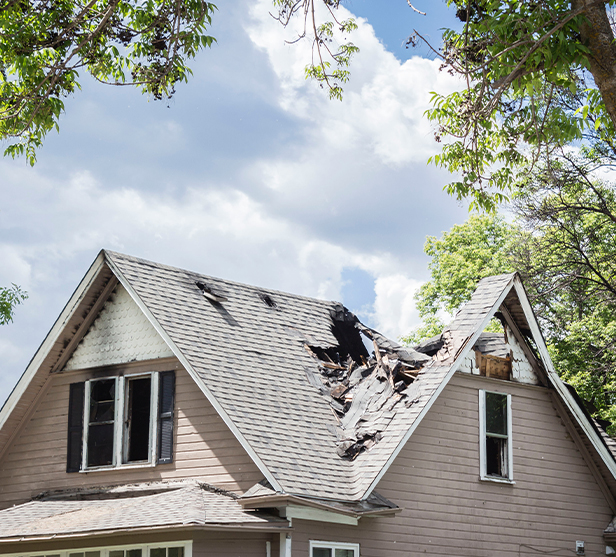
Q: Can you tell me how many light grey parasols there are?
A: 0